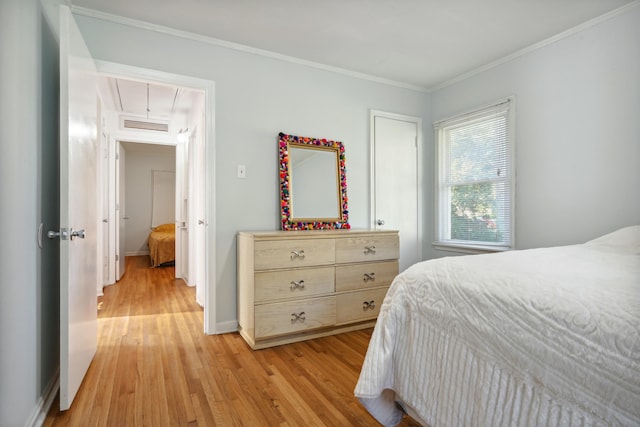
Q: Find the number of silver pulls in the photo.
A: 6